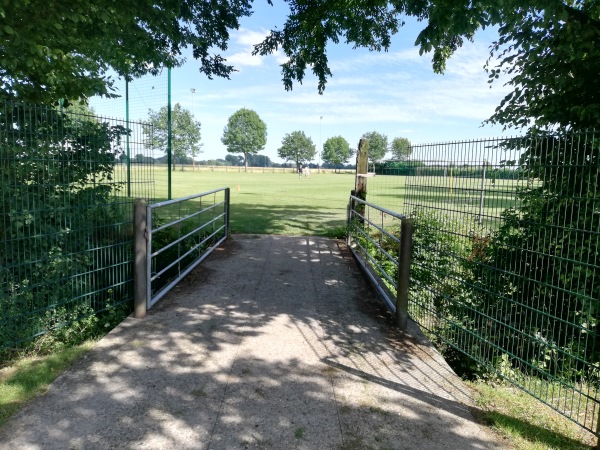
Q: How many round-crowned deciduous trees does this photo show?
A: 6